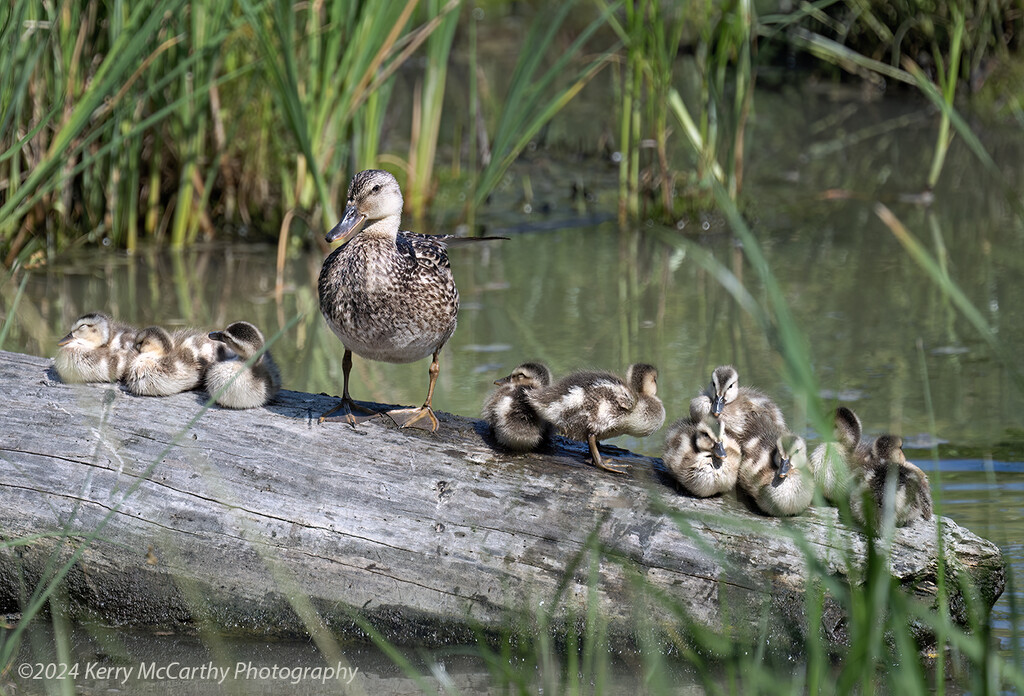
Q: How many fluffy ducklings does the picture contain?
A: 10